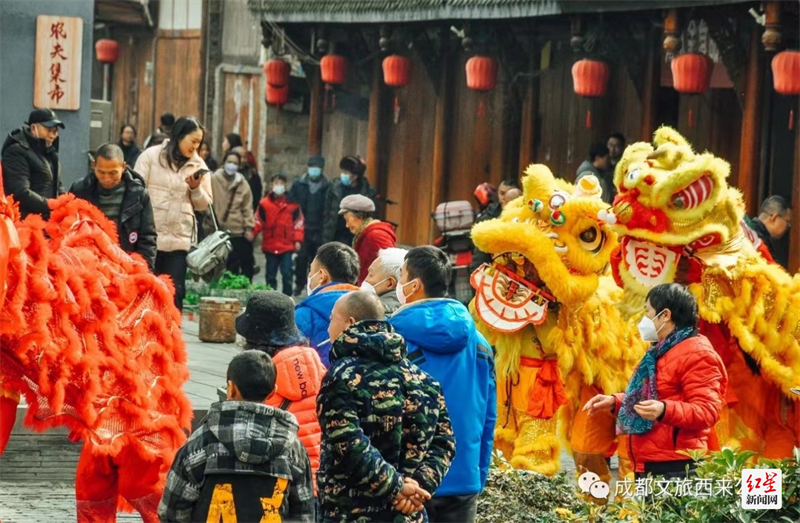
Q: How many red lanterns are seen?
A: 9